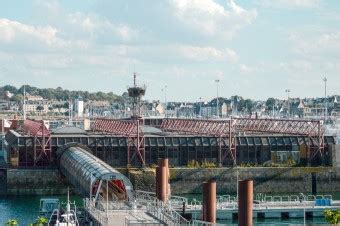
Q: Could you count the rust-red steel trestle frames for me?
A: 4